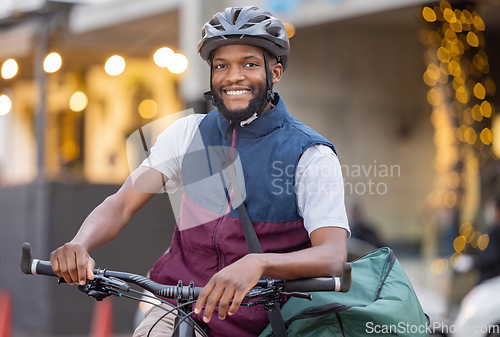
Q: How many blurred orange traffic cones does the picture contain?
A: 2